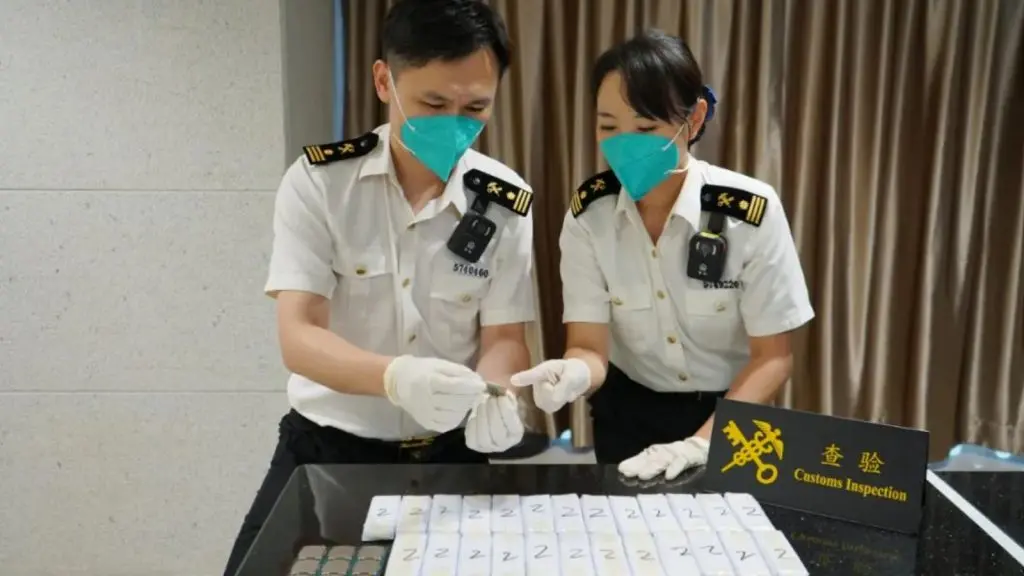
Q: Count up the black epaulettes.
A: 4